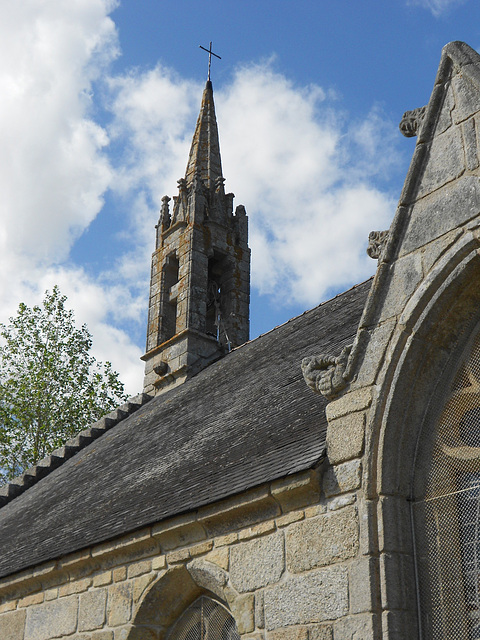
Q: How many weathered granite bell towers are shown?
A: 1